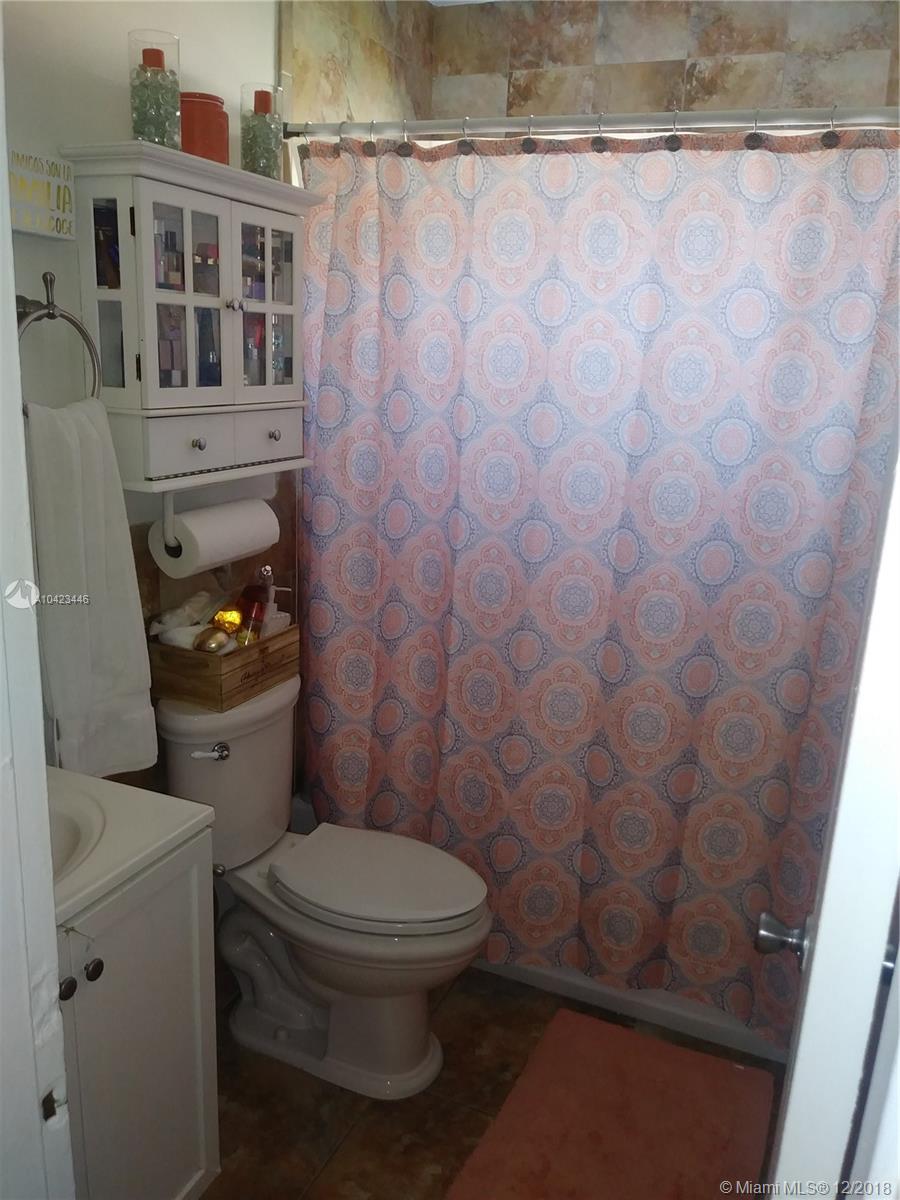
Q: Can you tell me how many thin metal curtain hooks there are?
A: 10